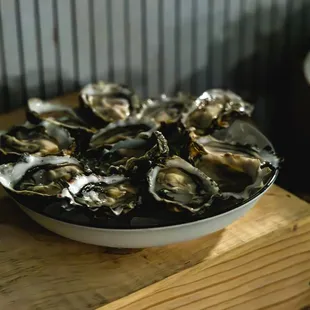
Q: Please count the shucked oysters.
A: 12